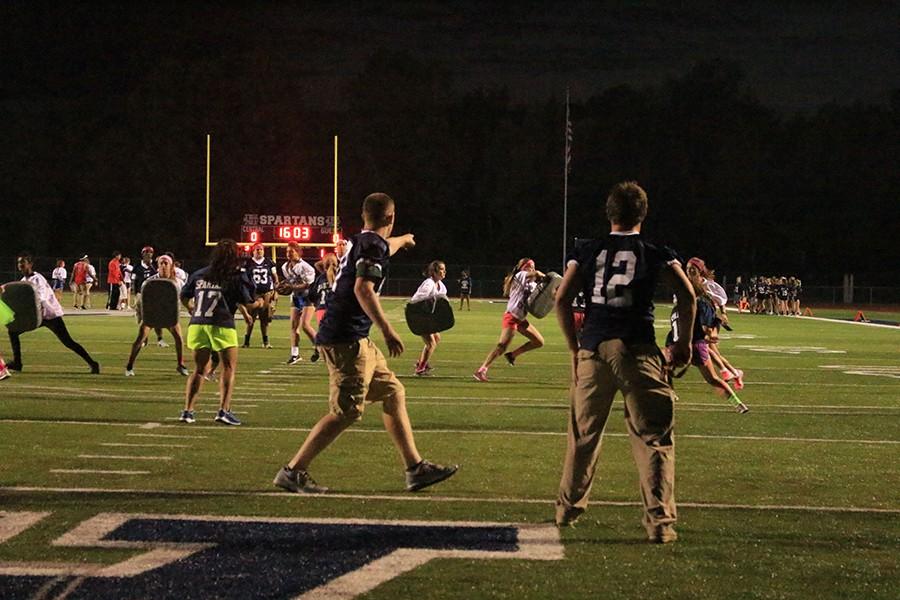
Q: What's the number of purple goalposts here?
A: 0